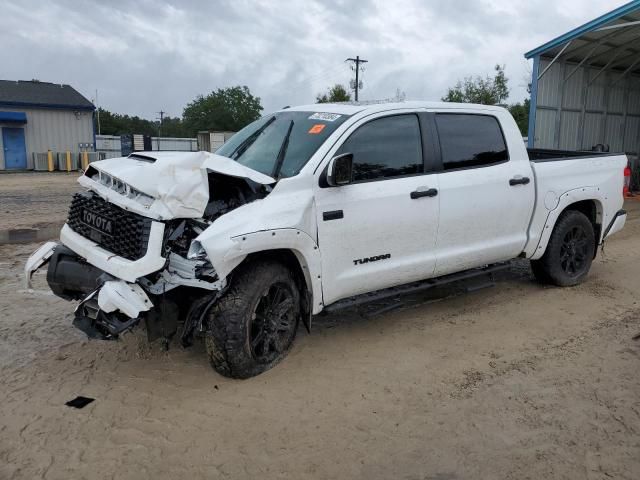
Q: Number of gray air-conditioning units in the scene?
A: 3